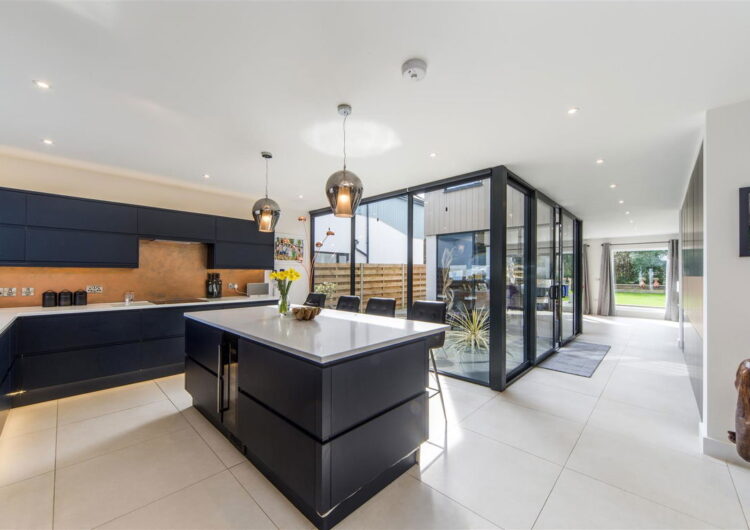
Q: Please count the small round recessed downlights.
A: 11